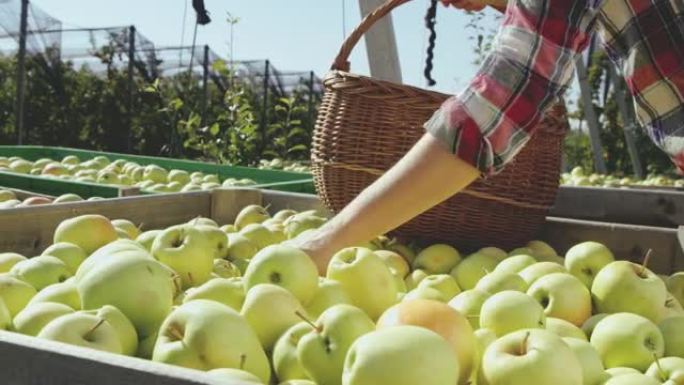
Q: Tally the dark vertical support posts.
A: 5